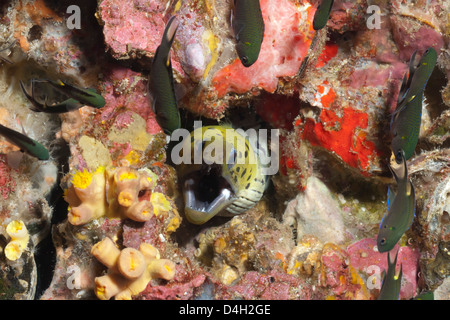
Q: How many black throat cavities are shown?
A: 1